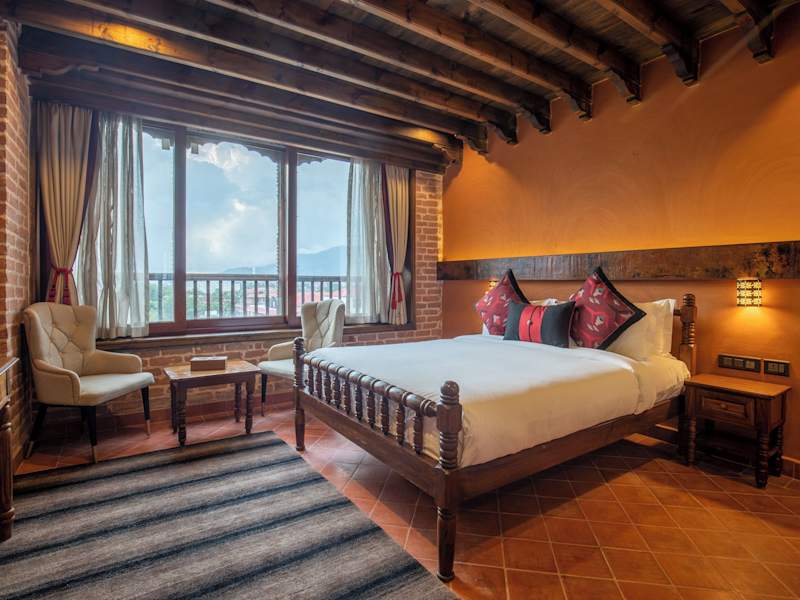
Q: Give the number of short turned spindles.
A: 10